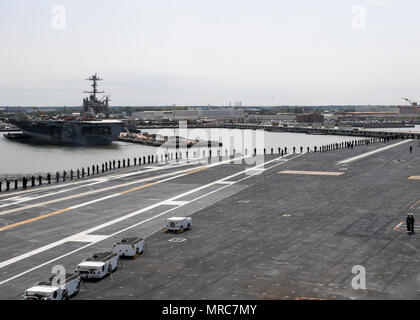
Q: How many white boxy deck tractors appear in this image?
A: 4